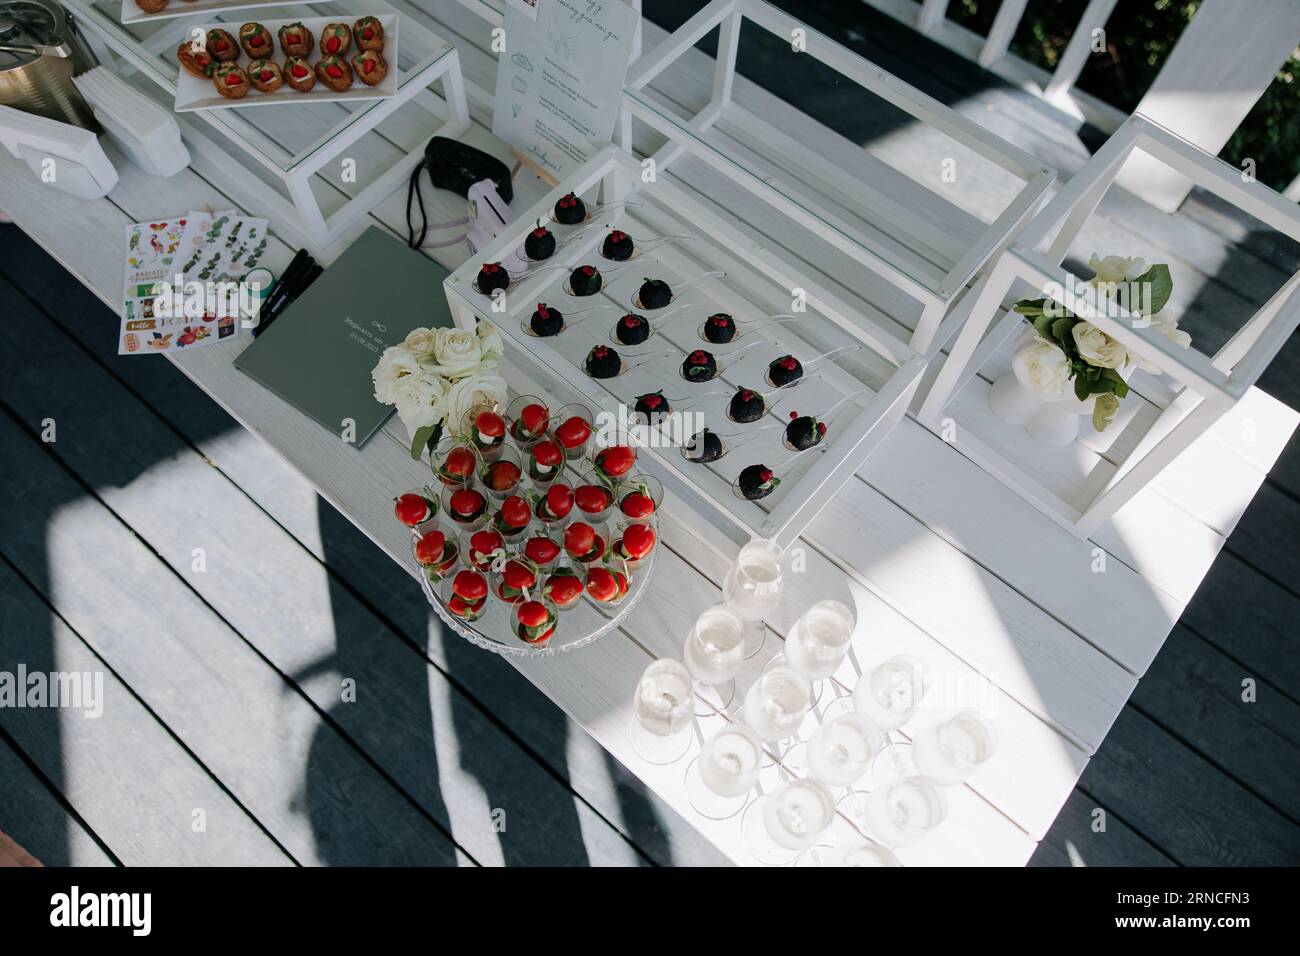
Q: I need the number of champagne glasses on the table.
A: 12